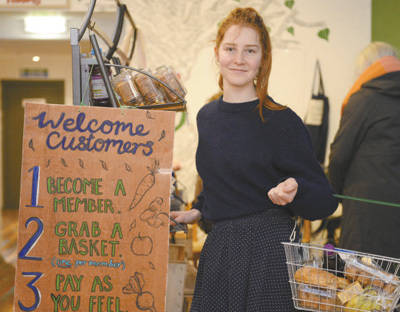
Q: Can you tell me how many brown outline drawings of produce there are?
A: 4